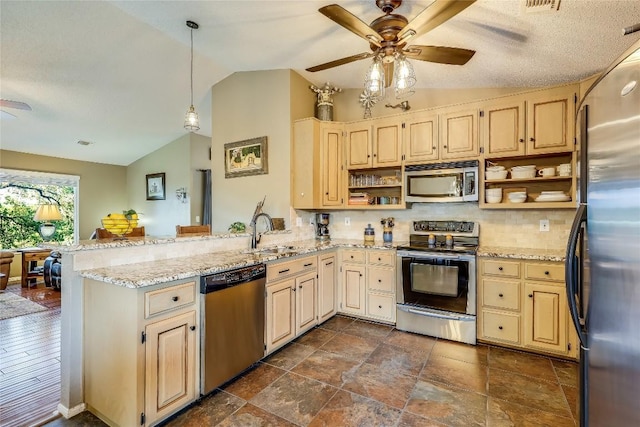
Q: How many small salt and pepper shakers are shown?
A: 2